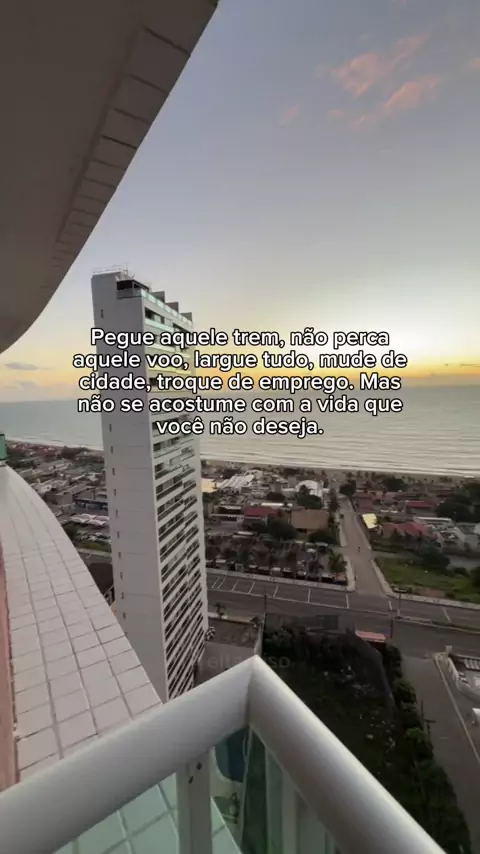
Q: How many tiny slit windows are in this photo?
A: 12